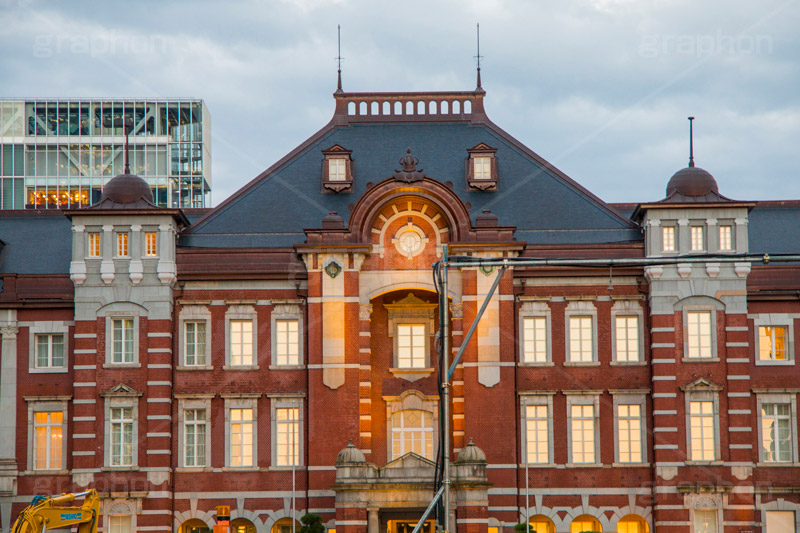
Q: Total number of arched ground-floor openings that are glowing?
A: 6